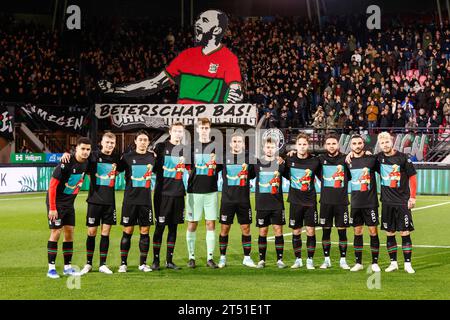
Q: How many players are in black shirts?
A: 11